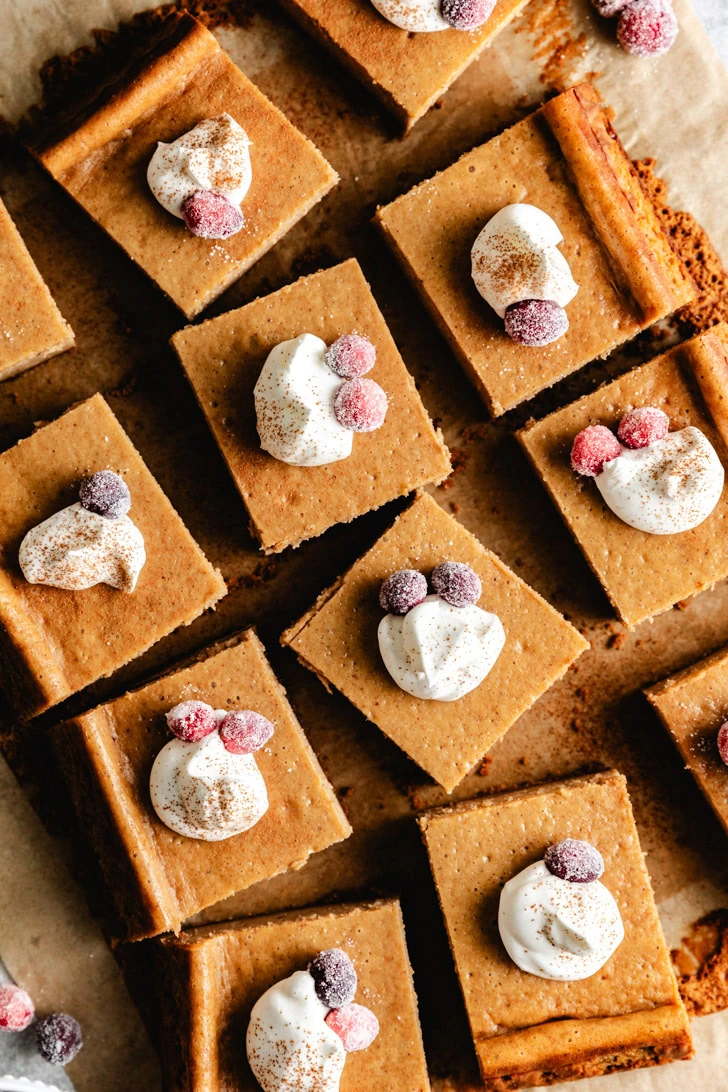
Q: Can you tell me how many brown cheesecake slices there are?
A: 12